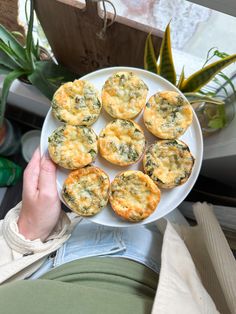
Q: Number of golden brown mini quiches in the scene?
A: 8